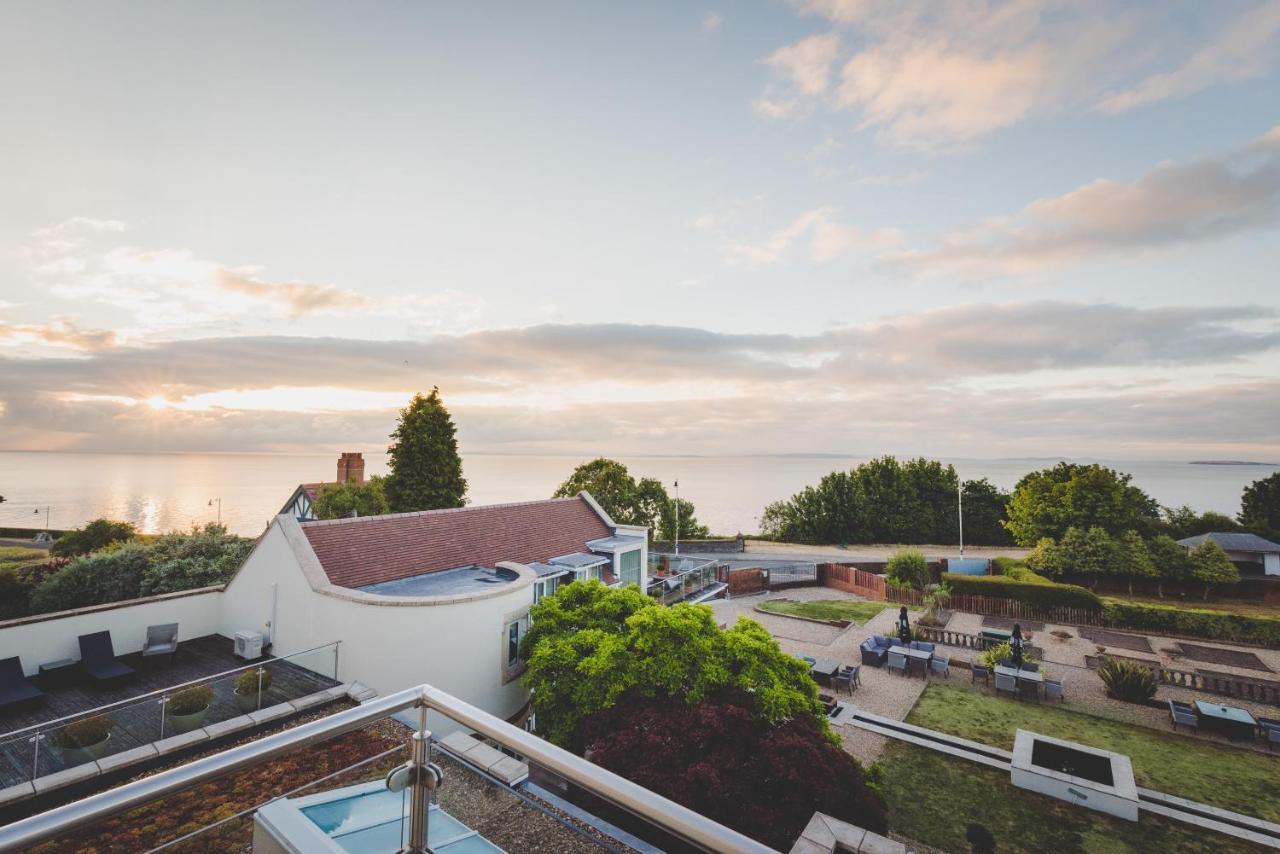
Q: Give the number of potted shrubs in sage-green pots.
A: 3